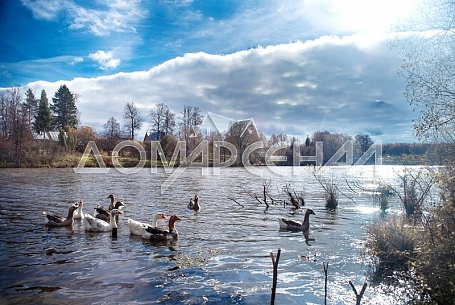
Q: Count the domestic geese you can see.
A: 9